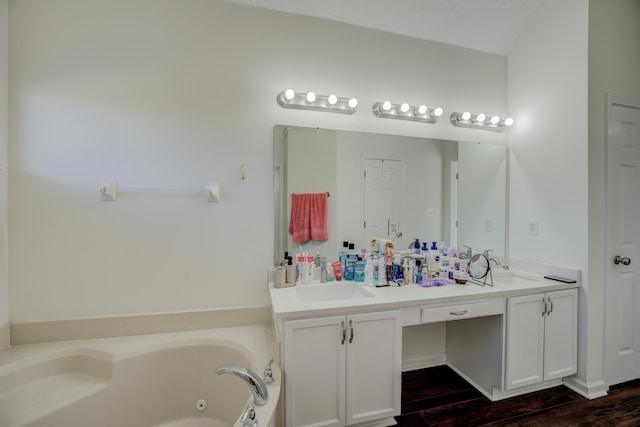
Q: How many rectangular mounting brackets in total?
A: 2